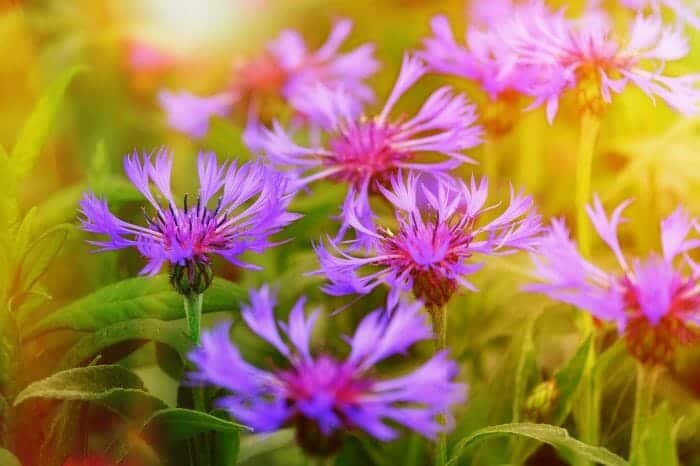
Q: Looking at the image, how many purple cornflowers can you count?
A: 8